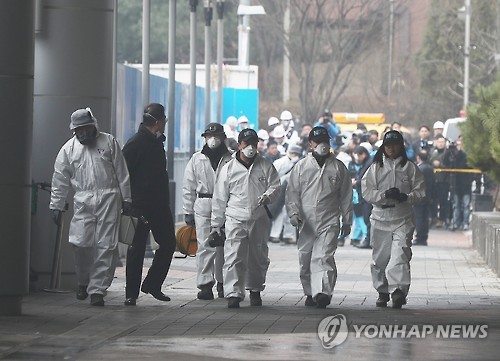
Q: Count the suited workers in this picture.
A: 5